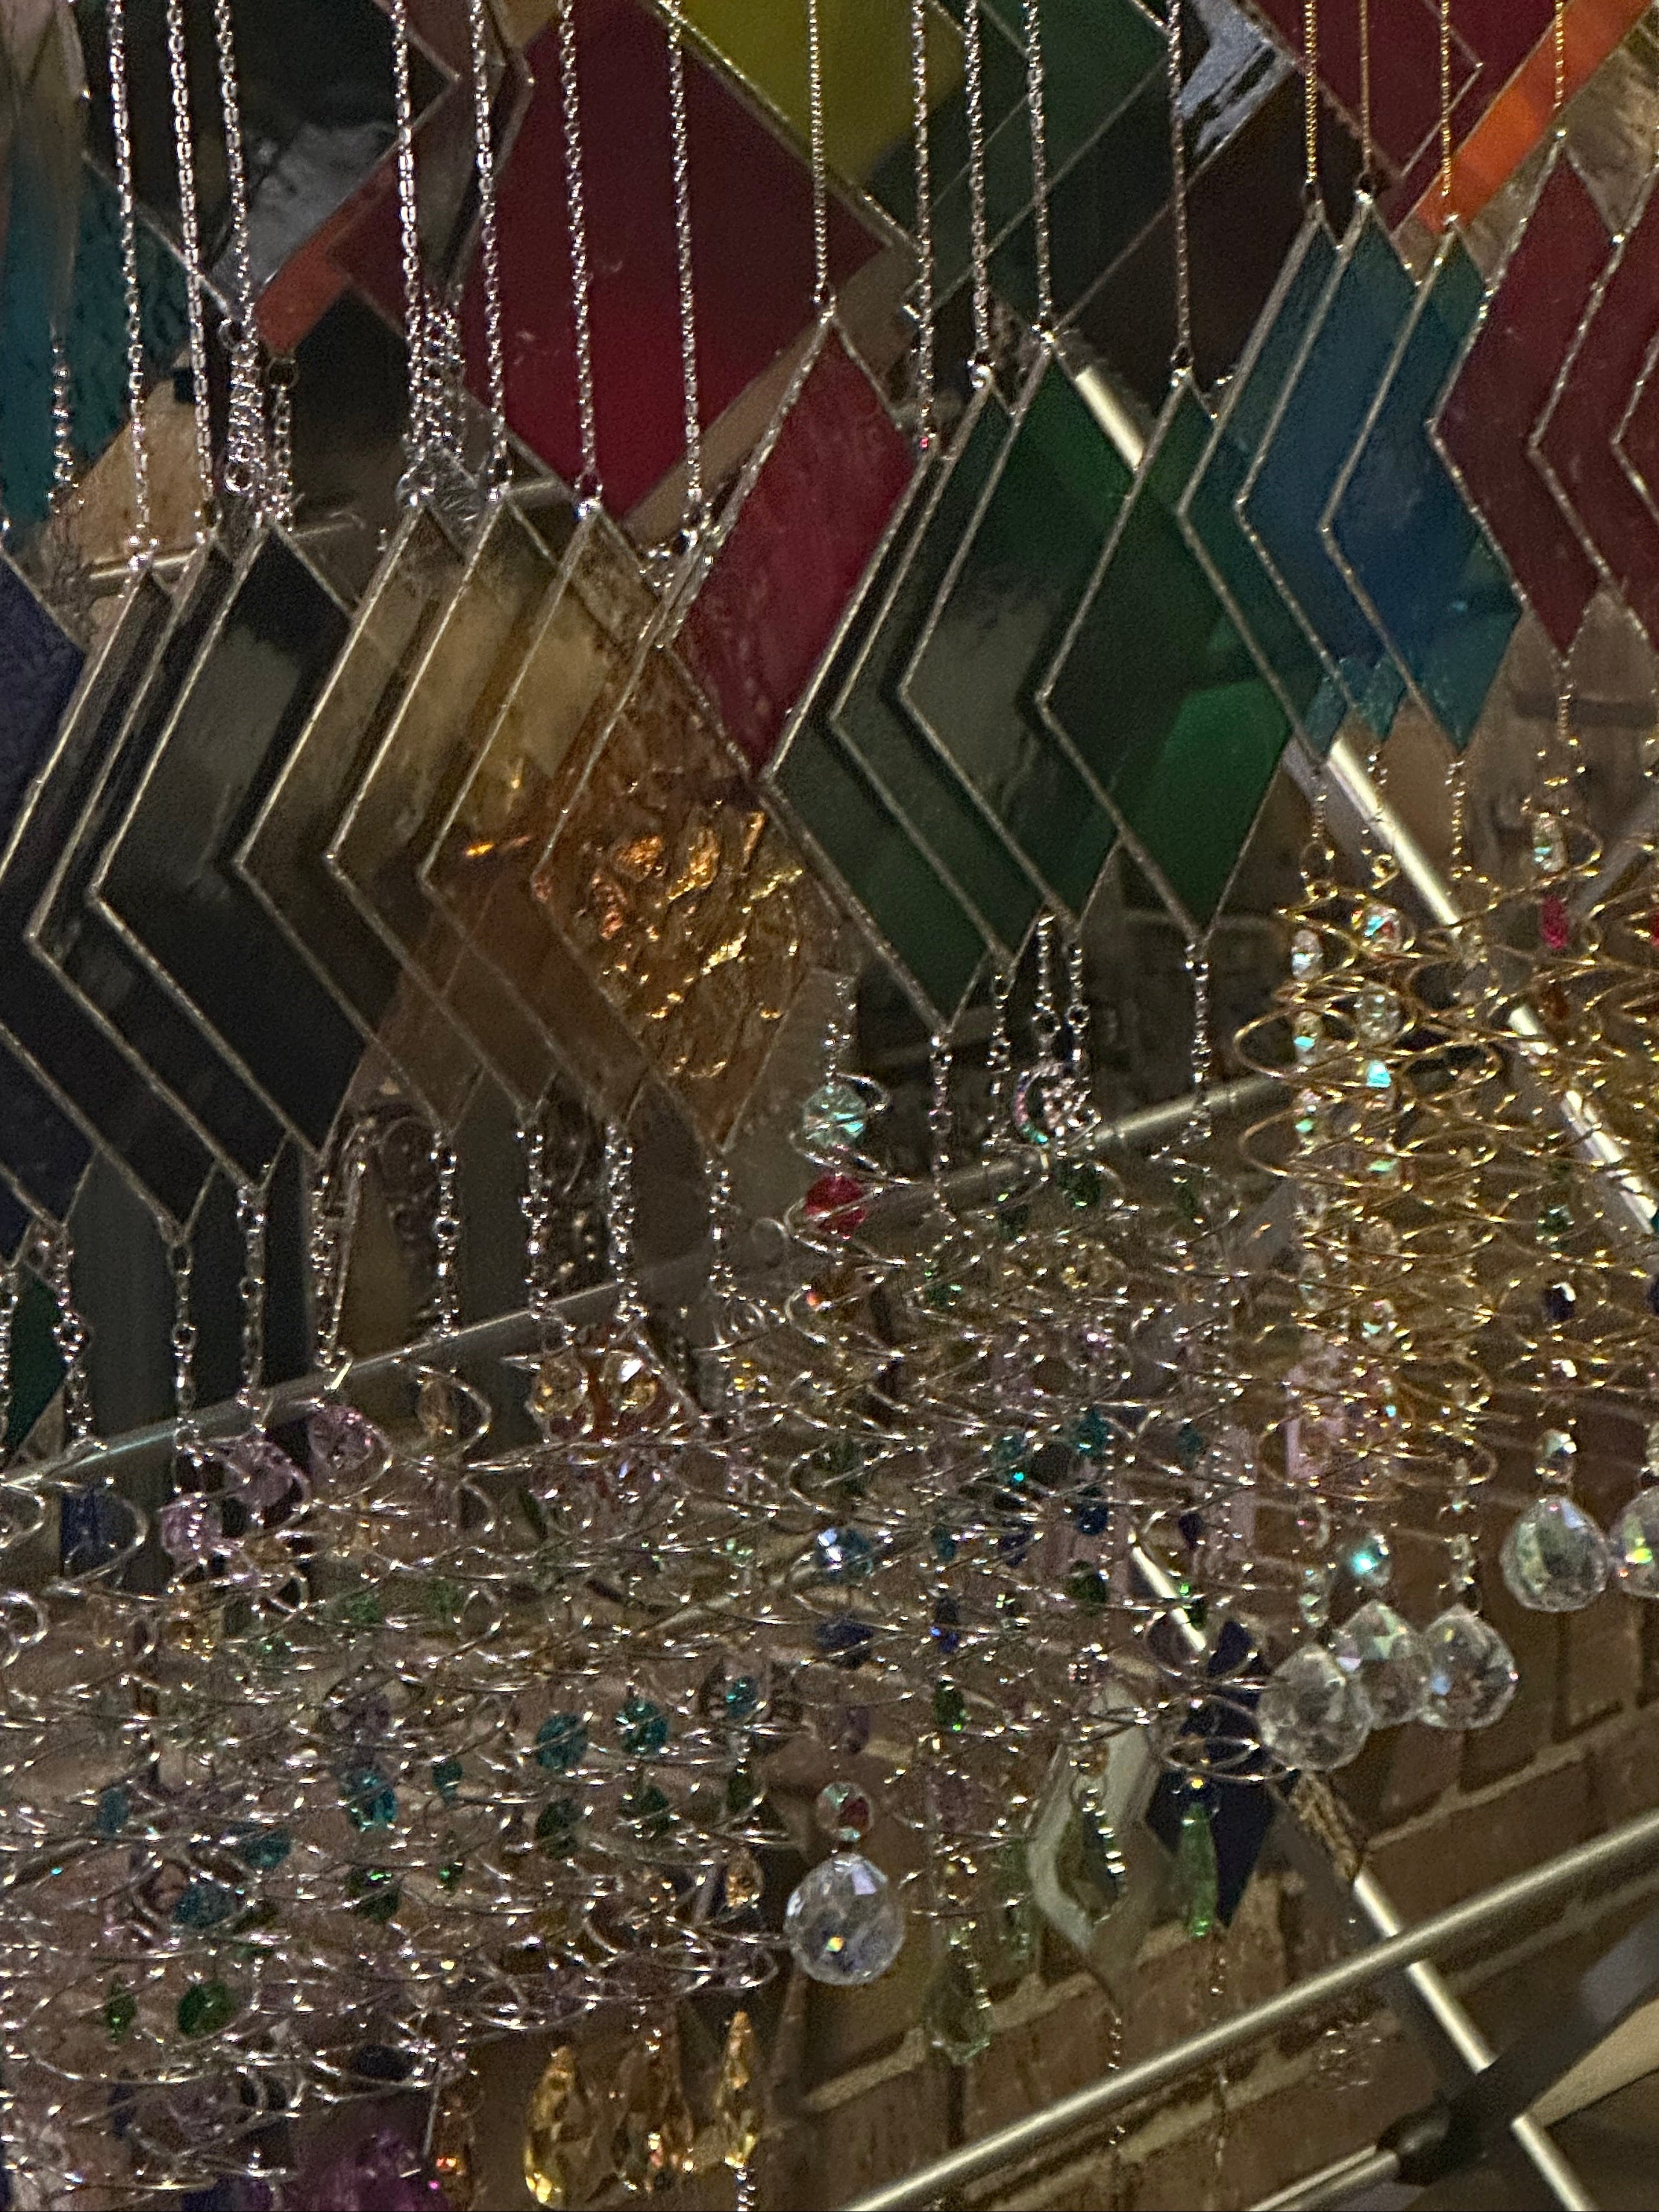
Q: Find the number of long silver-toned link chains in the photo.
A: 12